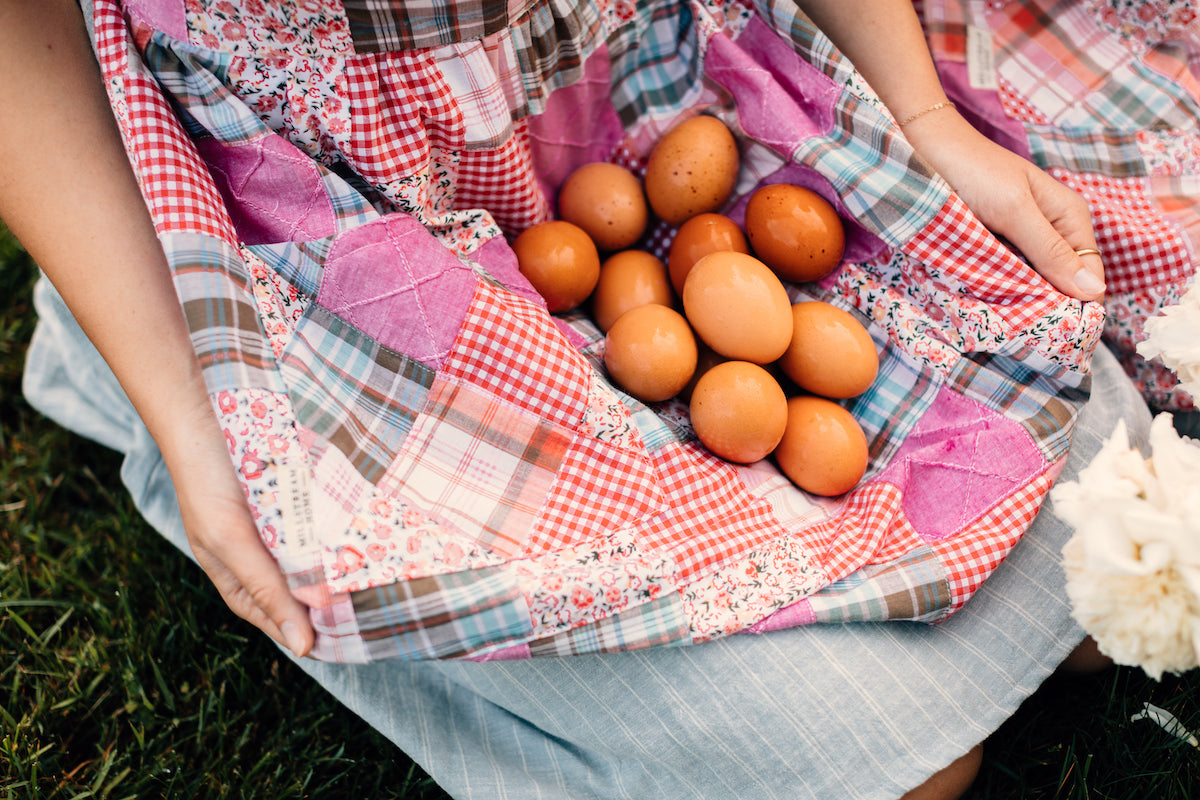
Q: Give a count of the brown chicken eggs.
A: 12